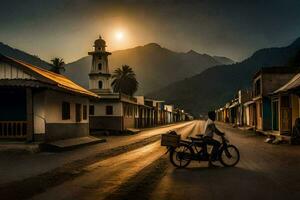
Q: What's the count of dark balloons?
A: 0